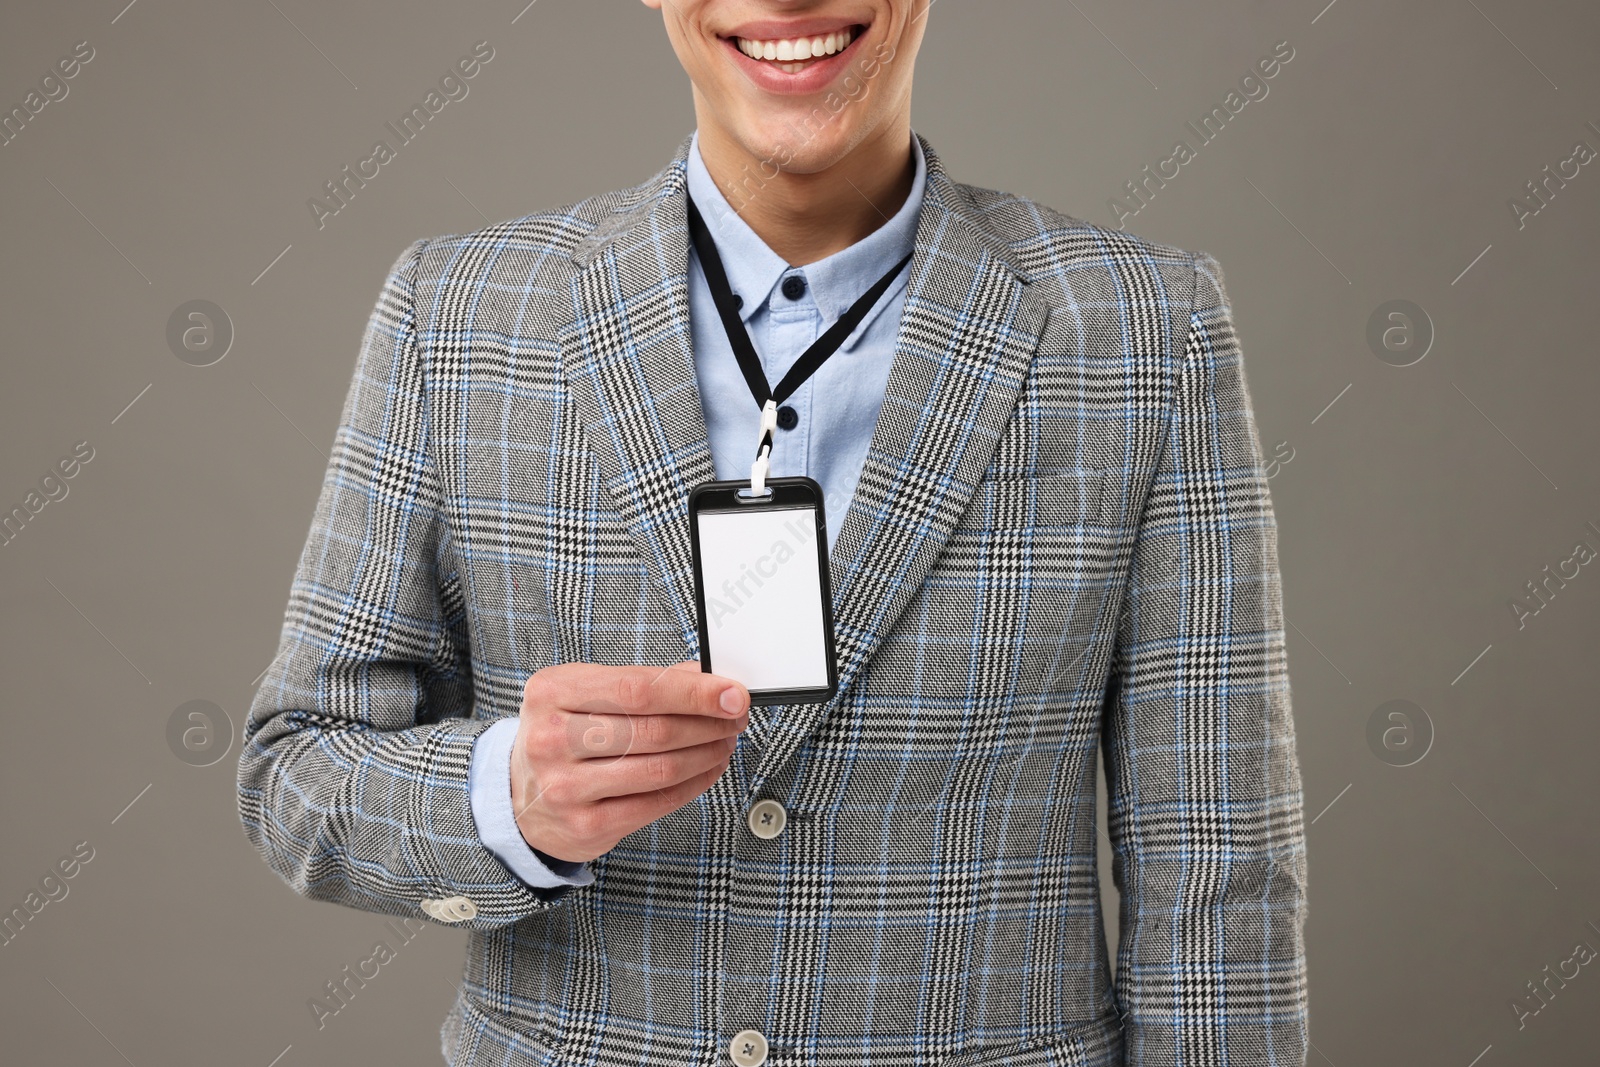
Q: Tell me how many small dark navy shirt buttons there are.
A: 3